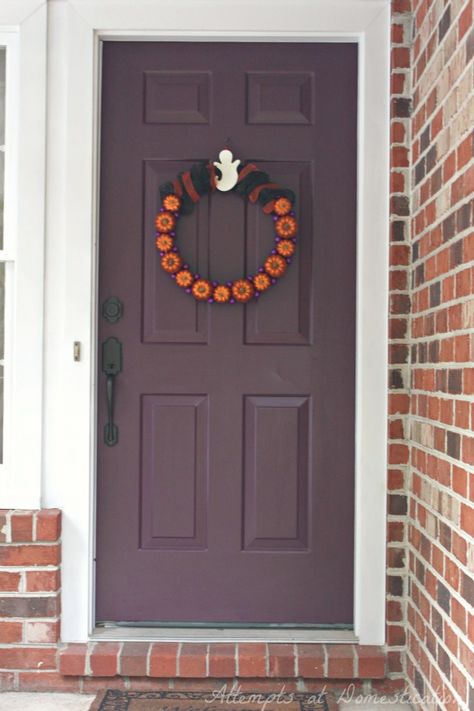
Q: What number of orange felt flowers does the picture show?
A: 13